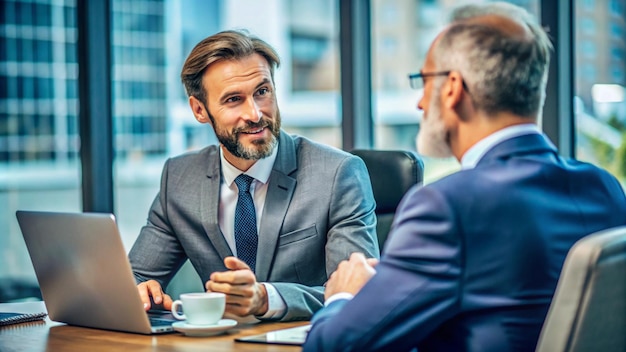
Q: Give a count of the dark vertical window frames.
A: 3